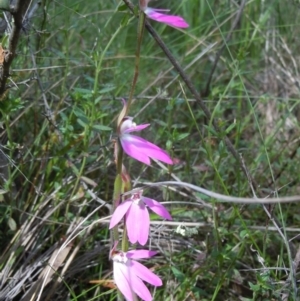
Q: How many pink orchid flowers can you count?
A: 4